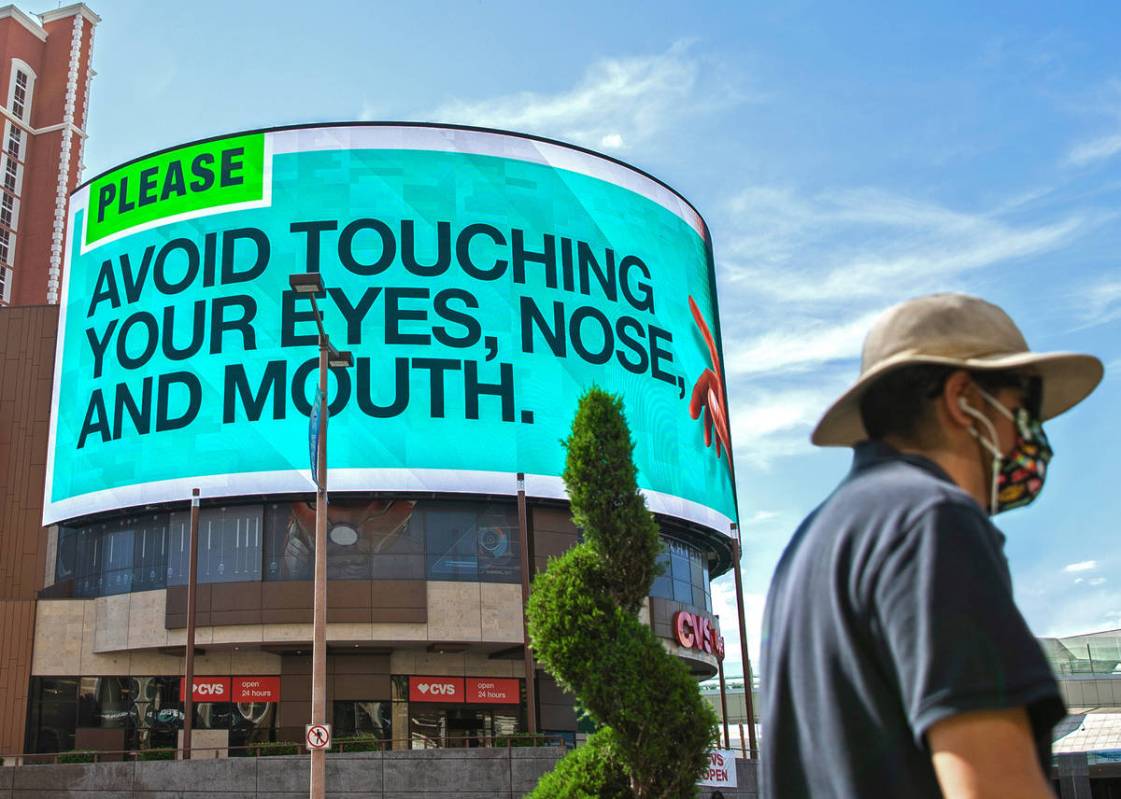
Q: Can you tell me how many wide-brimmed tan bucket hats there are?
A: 1